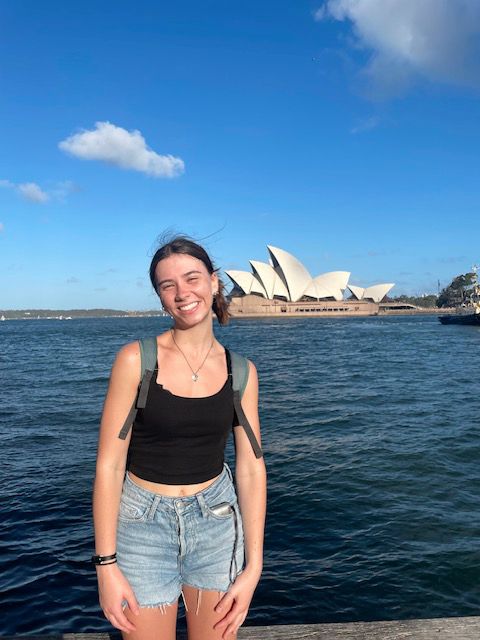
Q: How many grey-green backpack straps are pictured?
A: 2